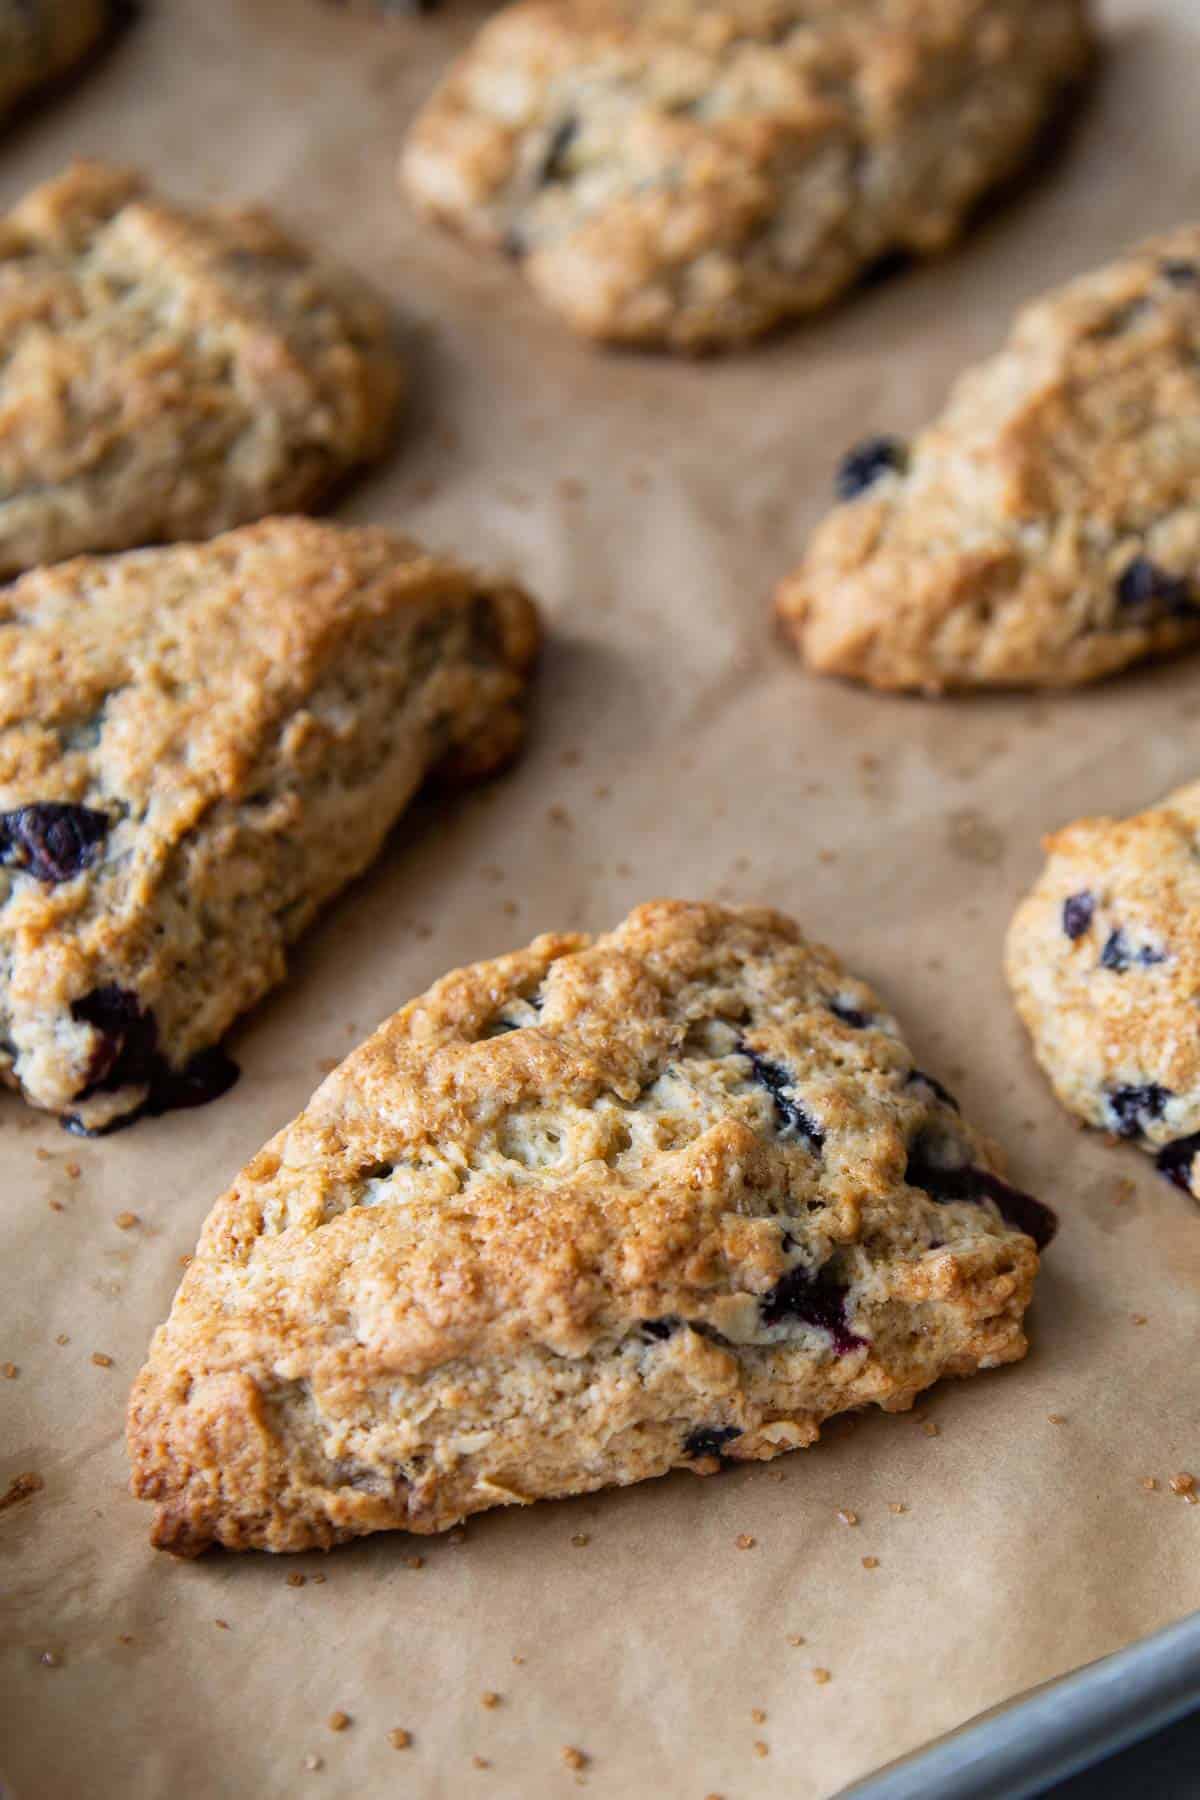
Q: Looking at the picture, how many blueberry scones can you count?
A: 7